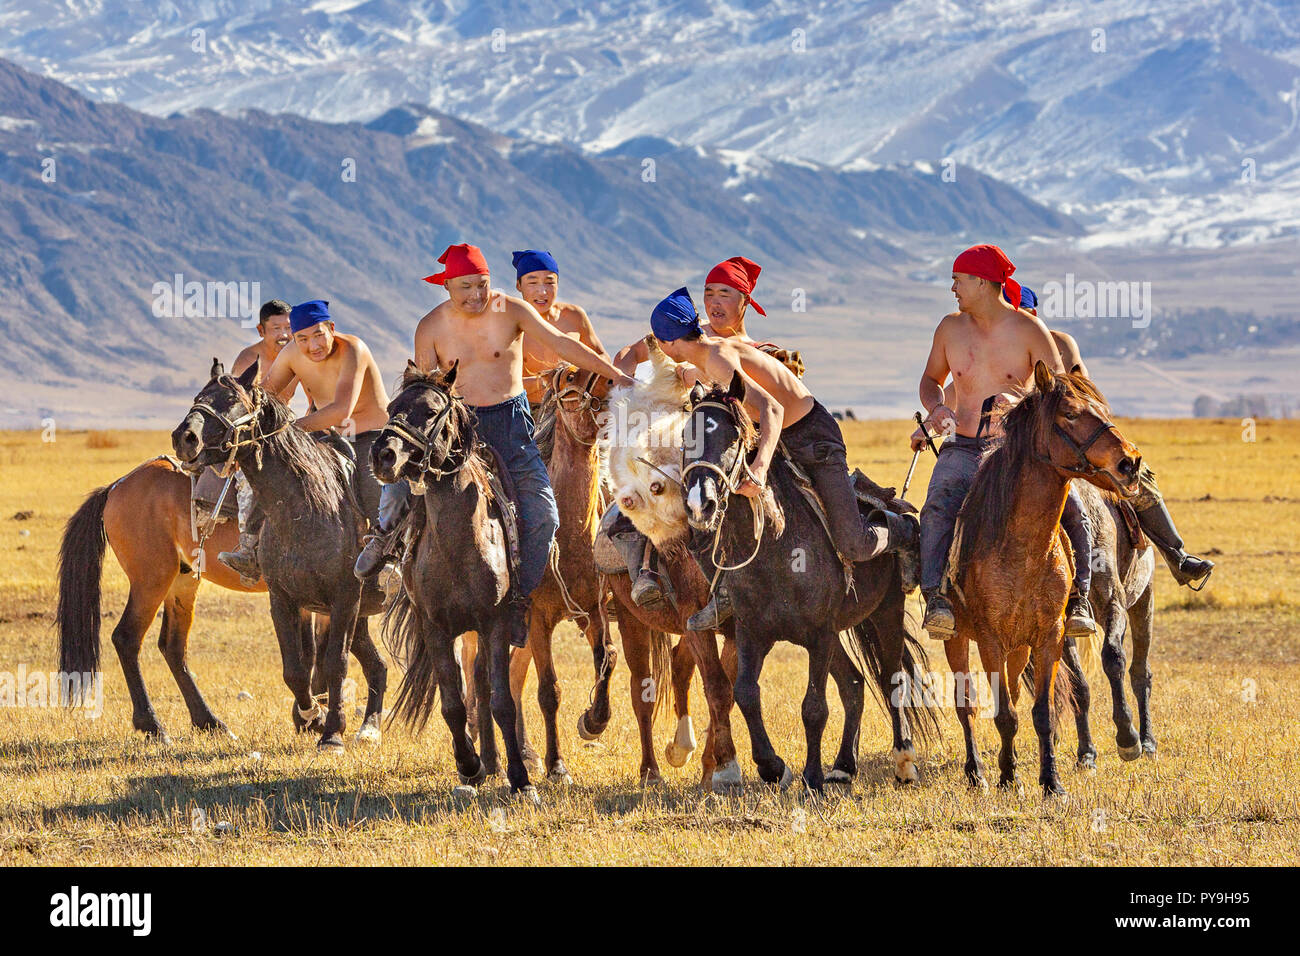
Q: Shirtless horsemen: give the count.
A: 8